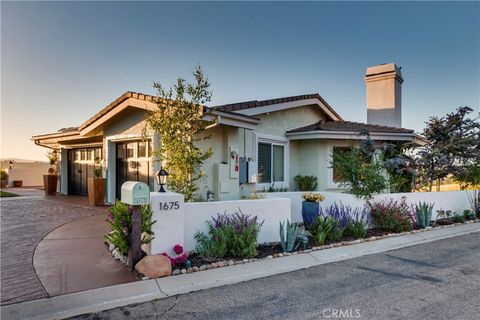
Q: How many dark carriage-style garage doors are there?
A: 2